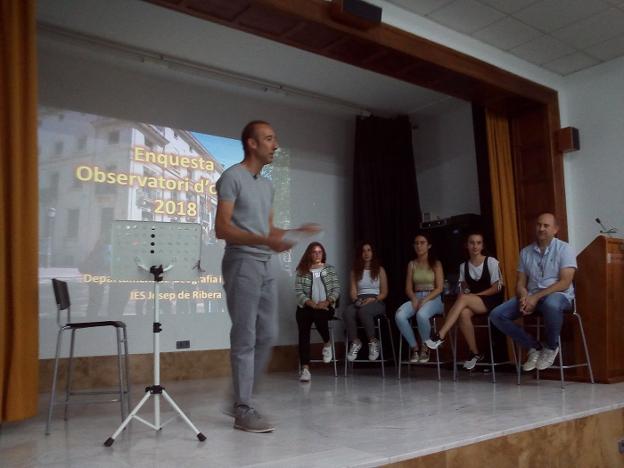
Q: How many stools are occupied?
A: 5